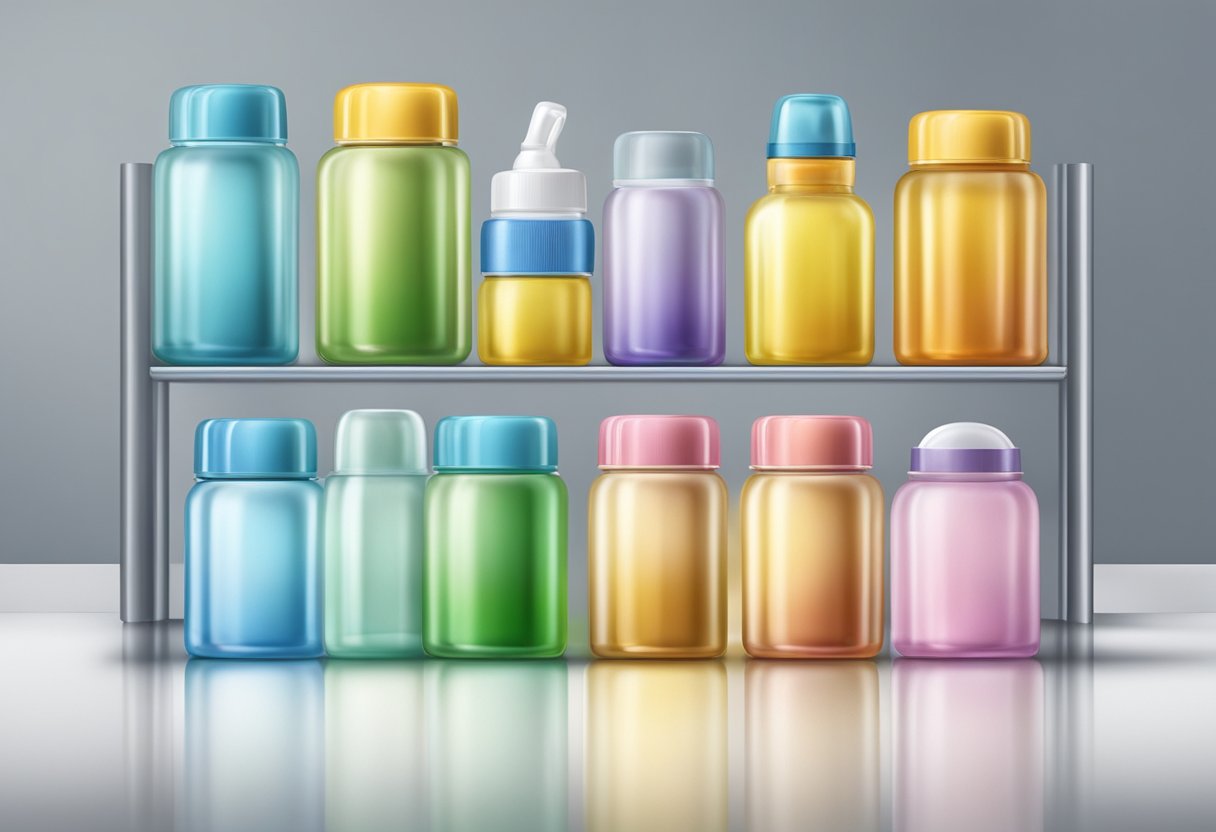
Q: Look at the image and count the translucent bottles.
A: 12